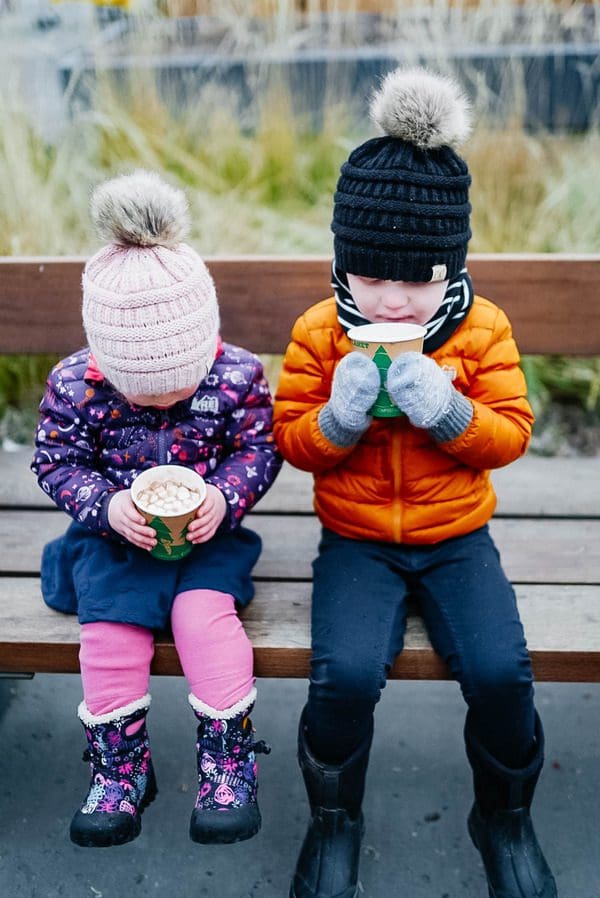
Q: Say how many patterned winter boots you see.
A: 2